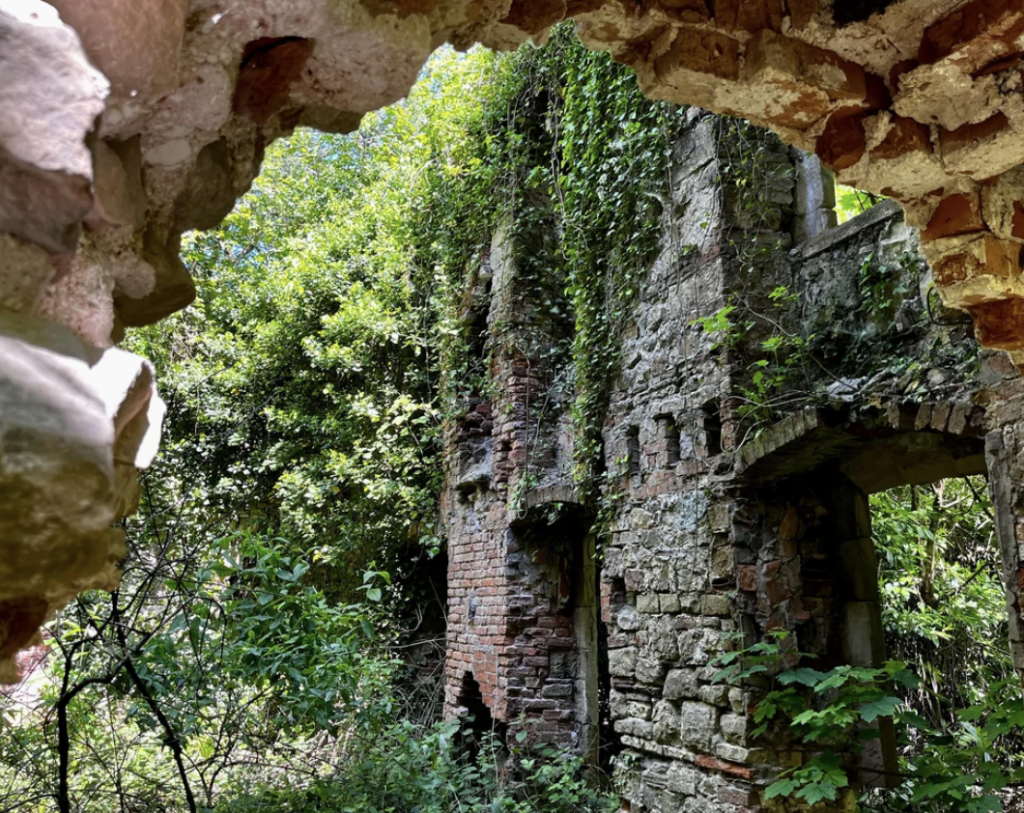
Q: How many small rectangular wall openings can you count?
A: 3